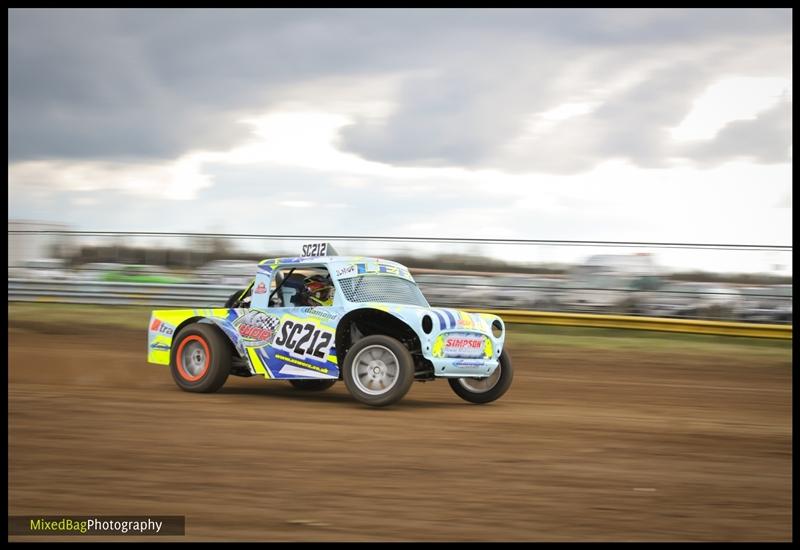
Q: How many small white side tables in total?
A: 0